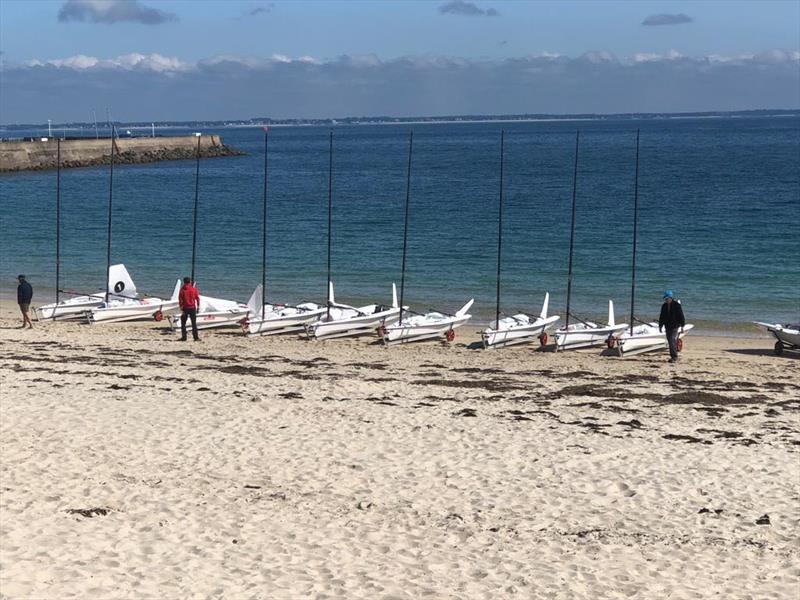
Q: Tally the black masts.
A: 9